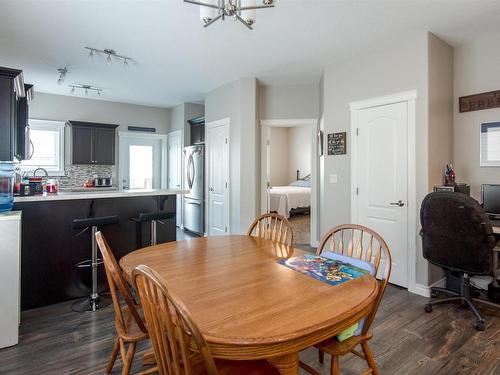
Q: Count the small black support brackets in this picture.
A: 2